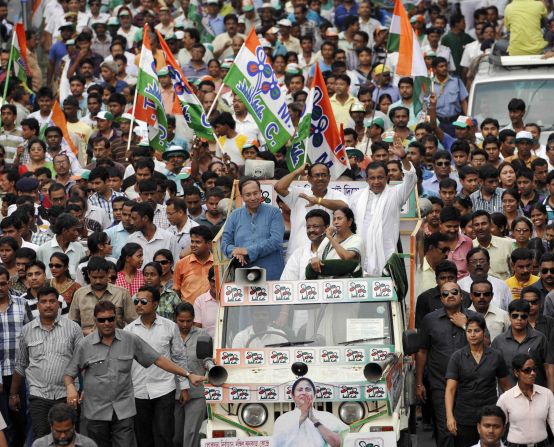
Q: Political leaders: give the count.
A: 5